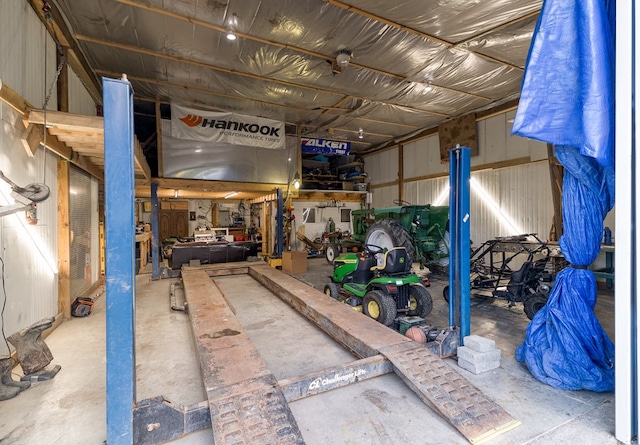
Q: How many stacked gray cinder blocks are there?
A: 3